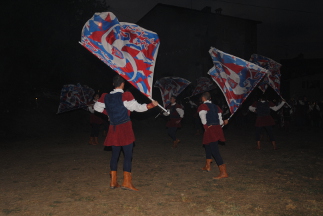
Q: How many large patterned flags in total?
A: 6